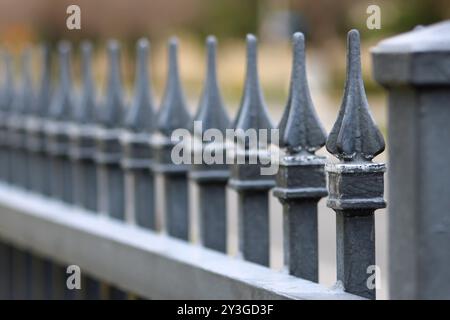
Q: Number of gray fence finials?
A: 12